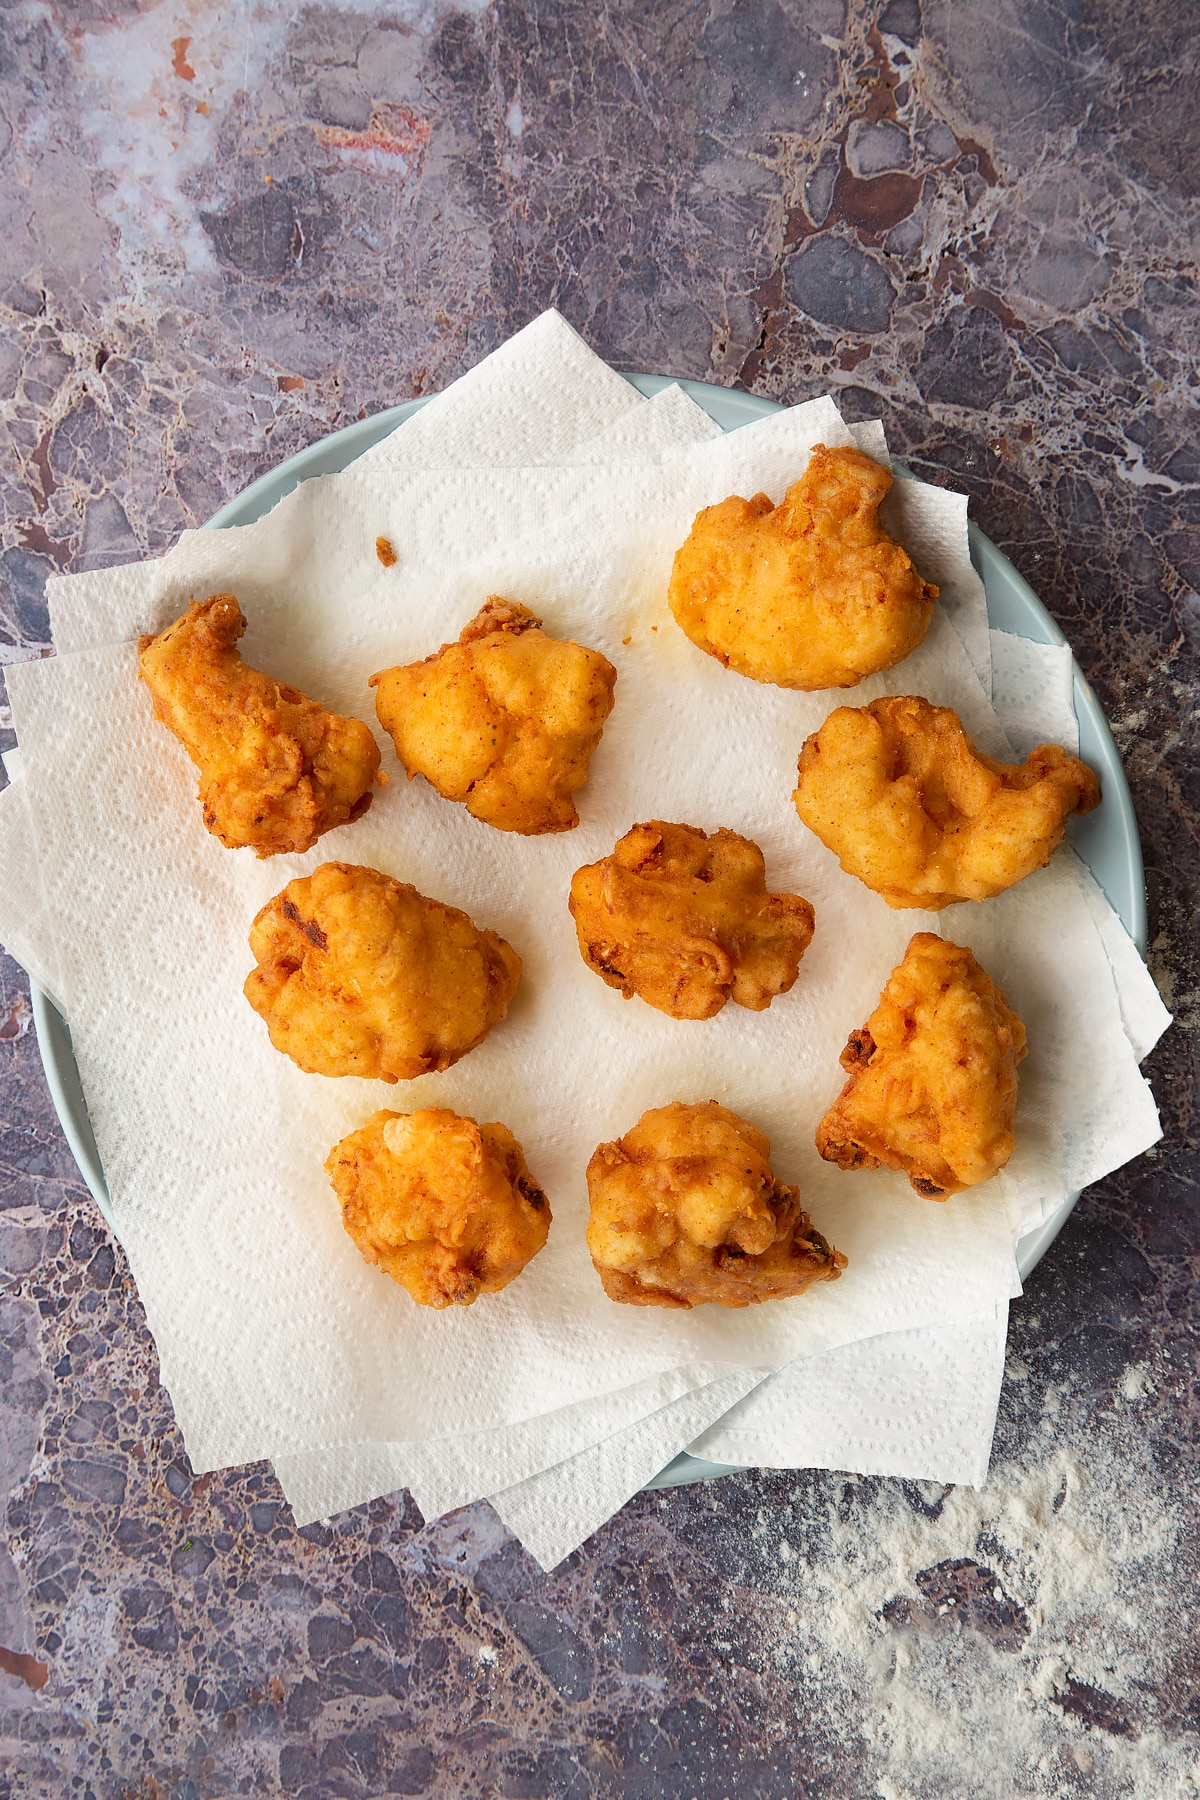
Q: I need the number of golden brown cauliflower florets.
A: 9